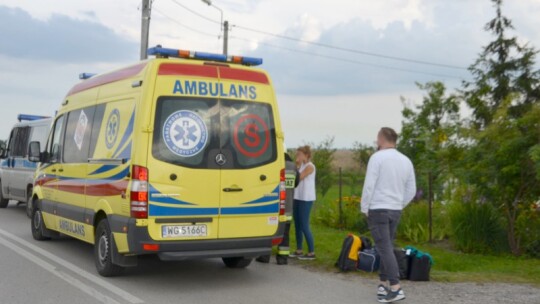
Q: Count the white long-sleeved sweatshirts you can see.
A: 1